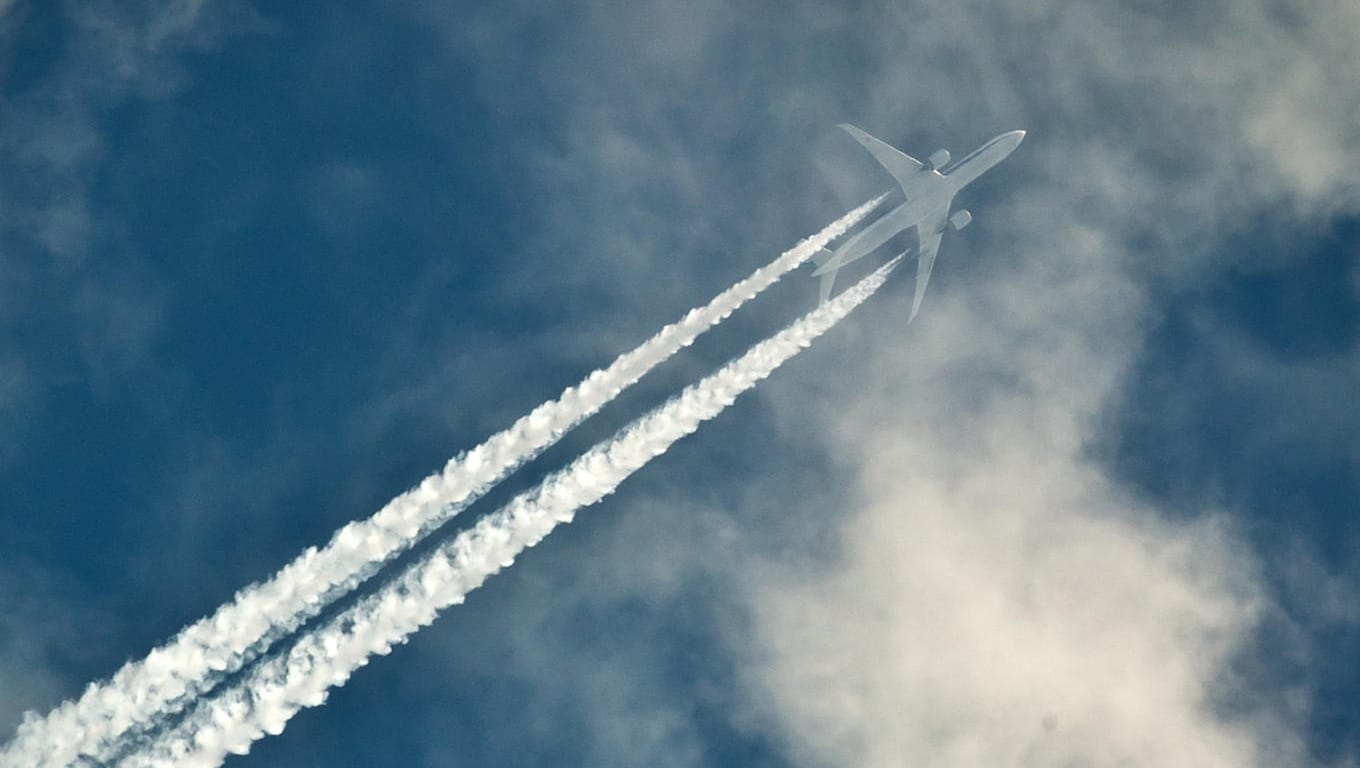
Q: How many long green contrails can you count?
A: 0